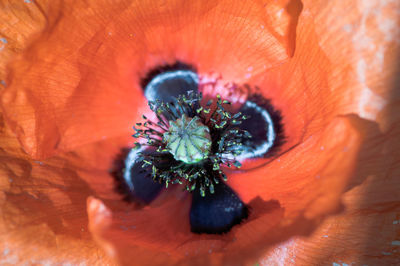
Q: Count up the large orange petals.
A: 4